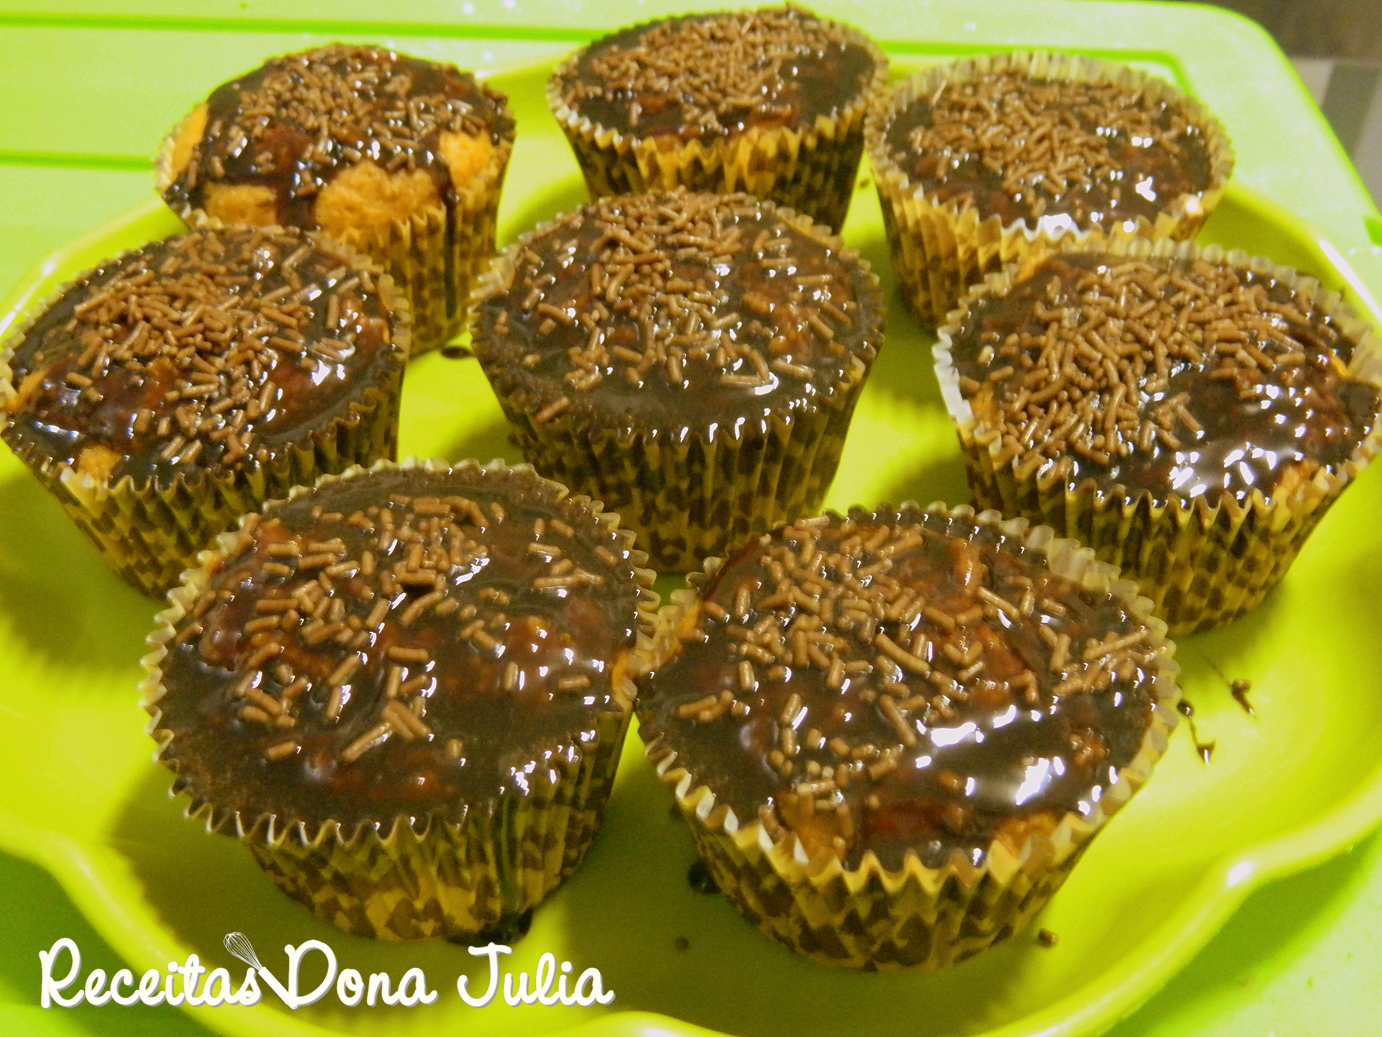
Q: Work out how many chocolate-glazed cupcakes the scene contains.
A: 8